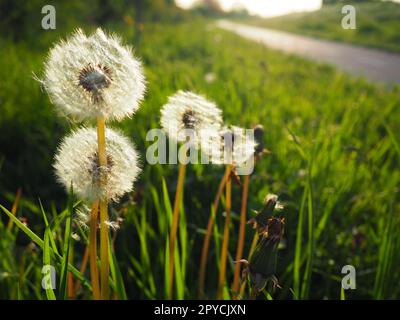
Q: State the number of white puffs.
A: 4